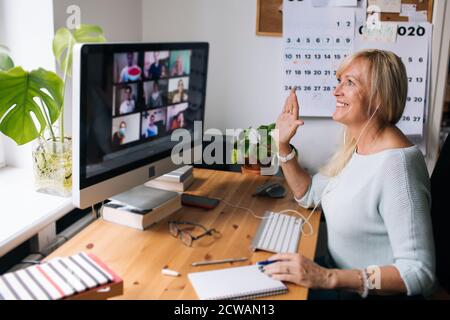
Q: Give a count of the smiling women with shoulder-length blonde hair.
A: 1